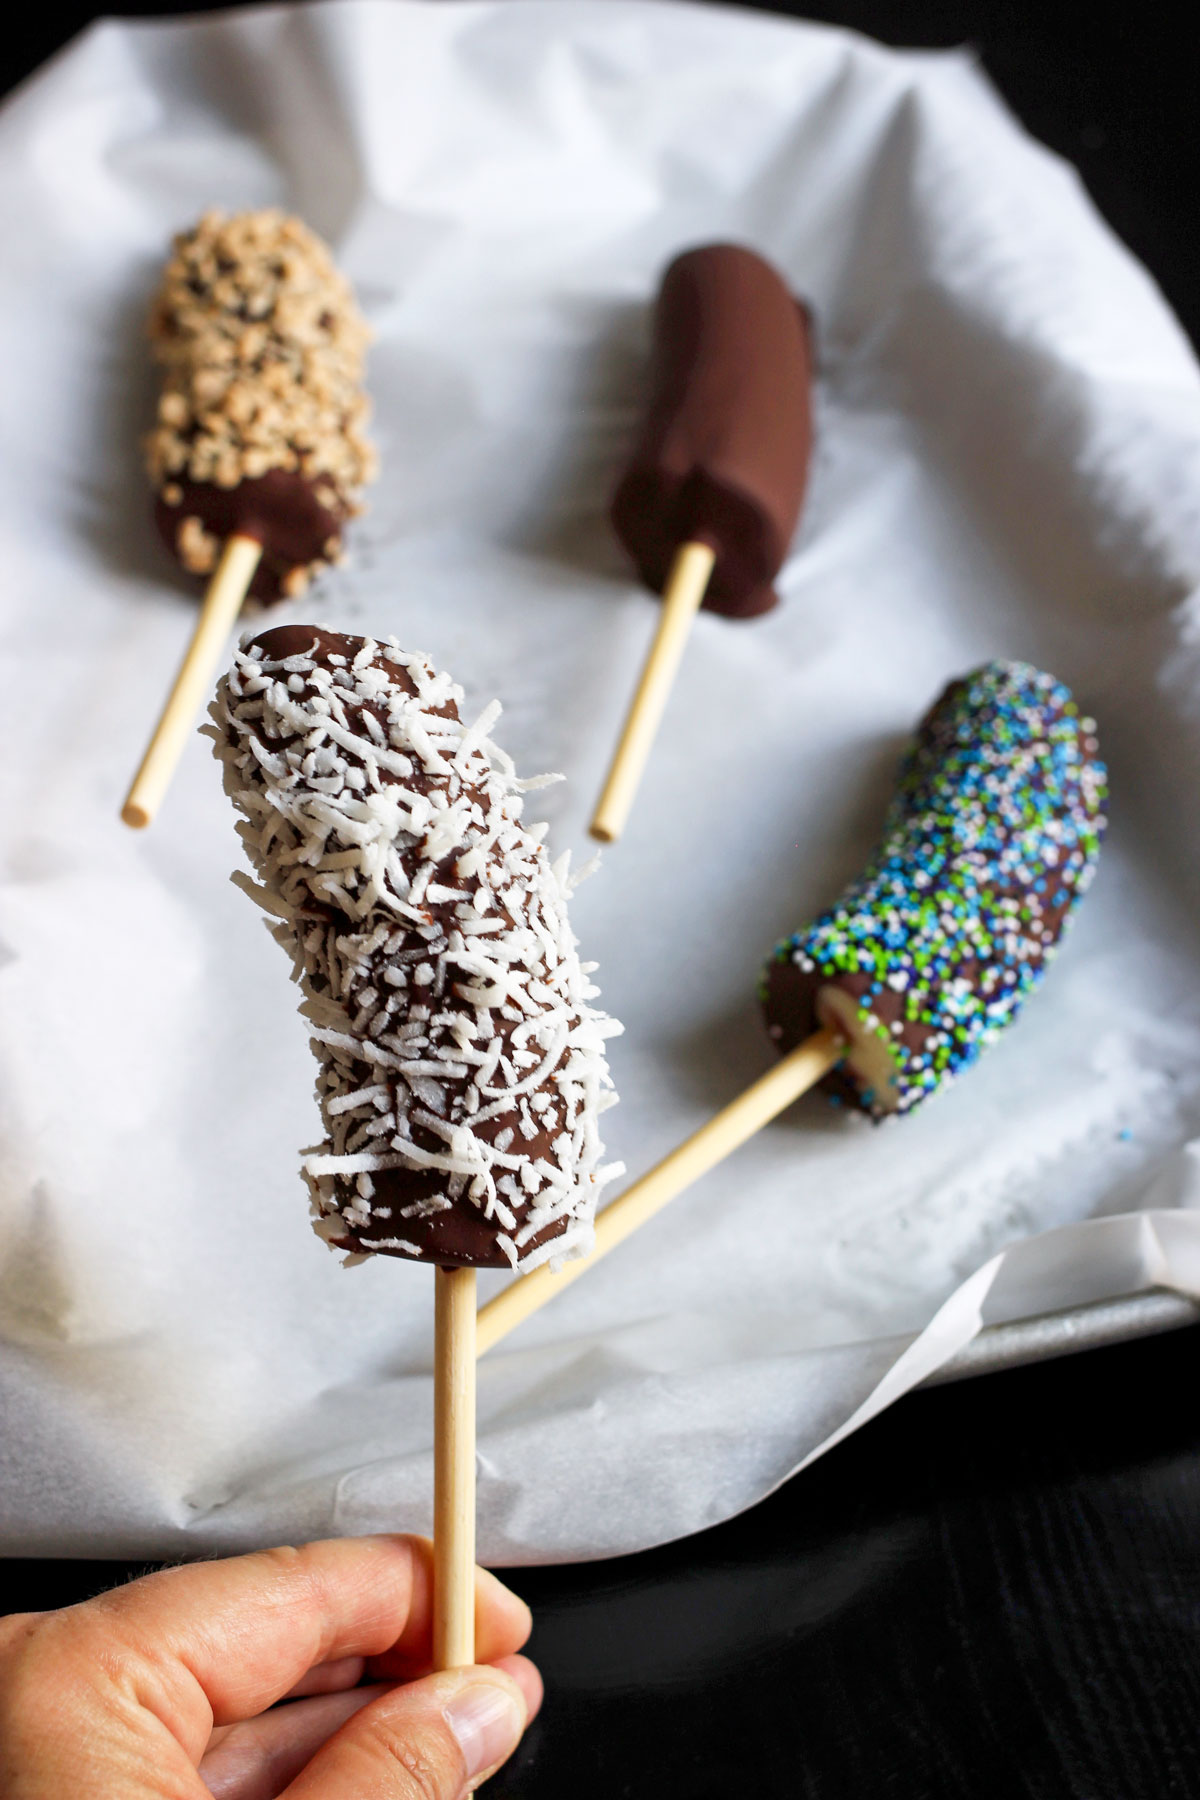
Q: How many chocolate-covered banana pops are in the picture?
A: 4